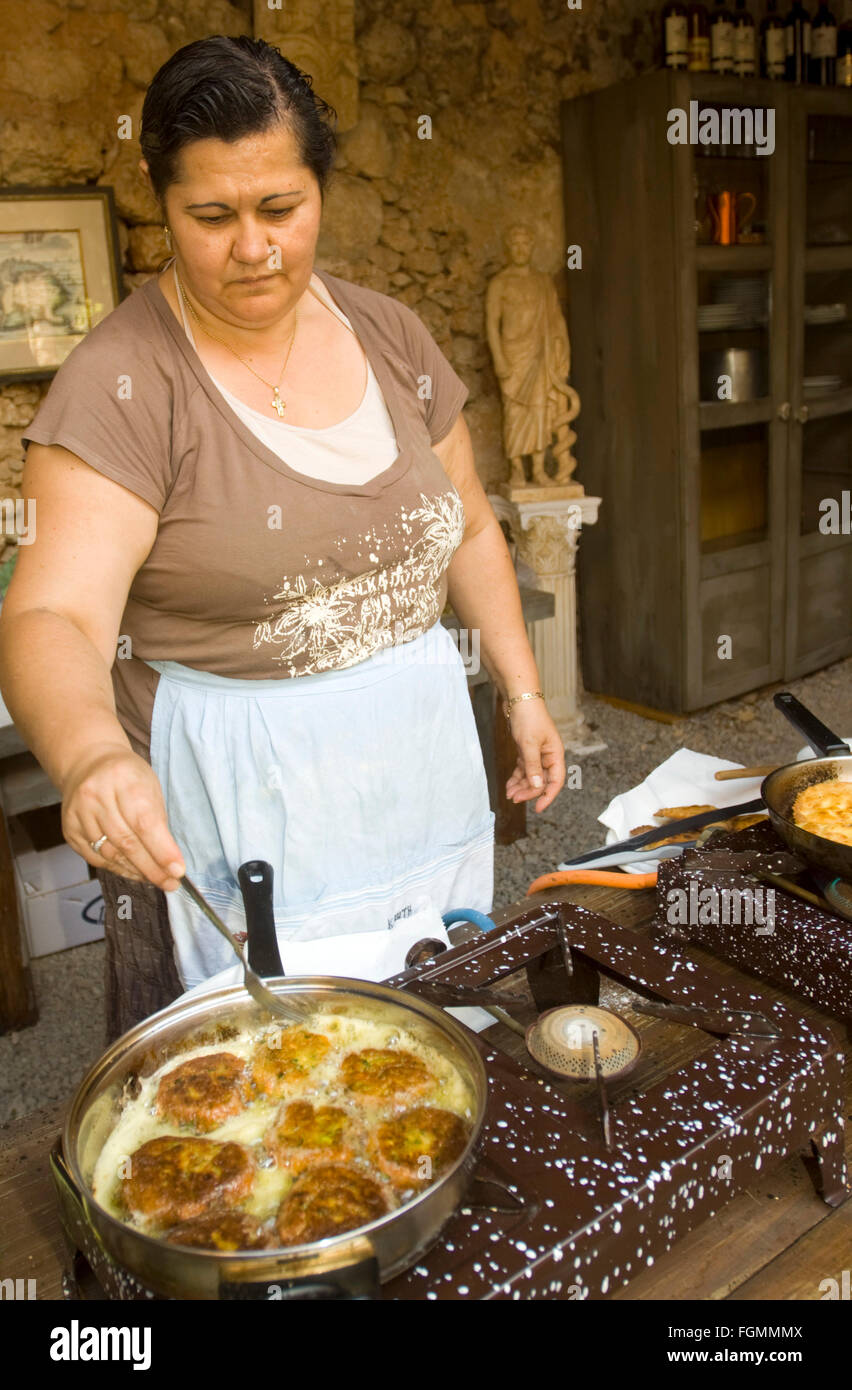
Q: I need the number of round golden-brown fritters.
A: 8